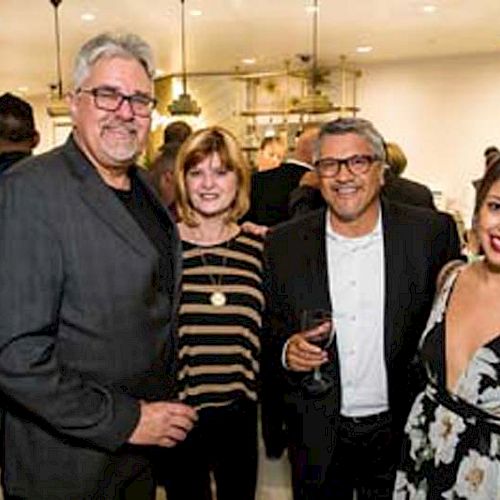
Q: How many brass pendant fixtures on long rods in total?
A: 3